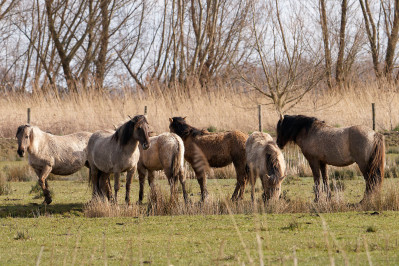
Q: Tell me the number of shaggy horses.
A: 6